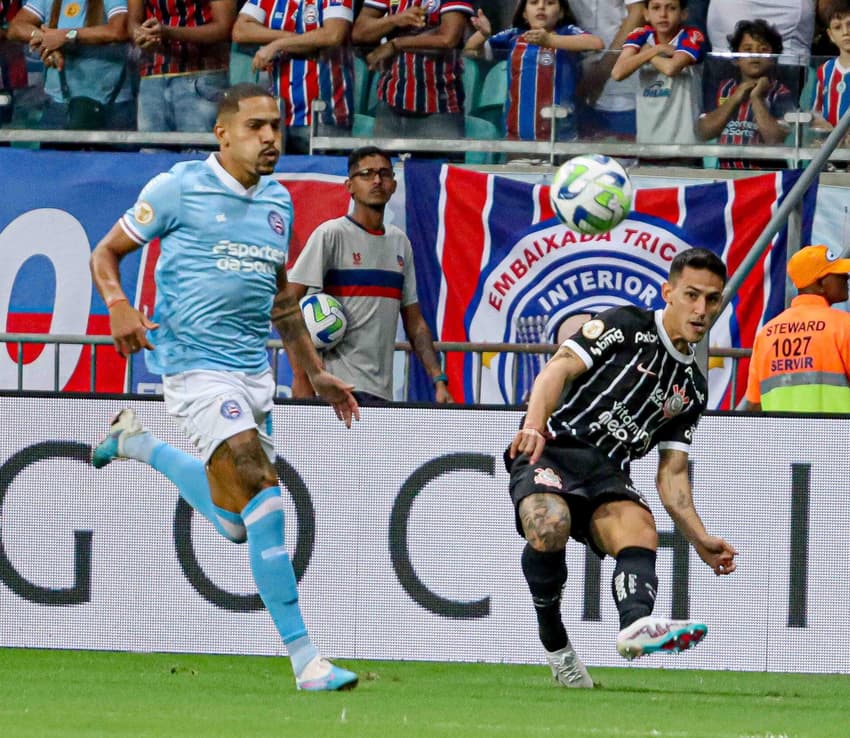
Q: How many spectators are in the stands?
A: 11